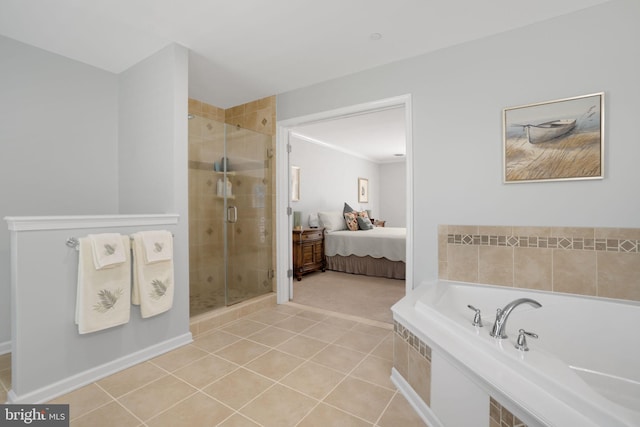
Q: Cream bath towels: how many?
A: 2